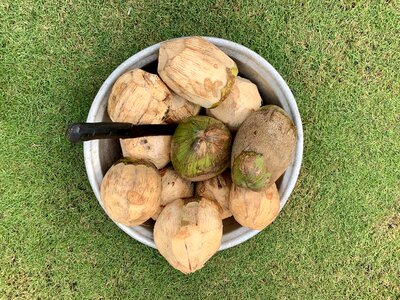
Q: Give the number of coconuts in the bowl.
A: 12